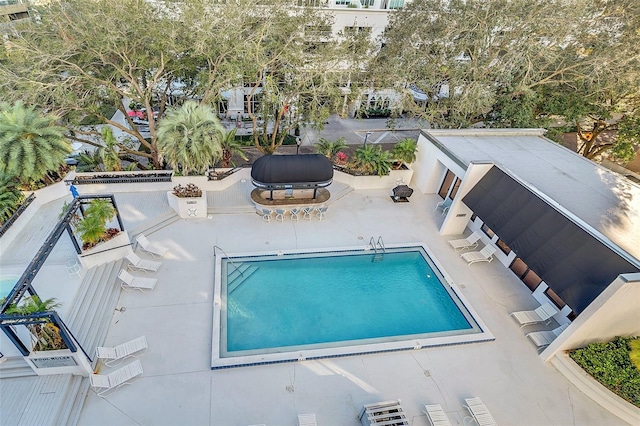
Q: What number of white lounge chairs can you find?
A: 12